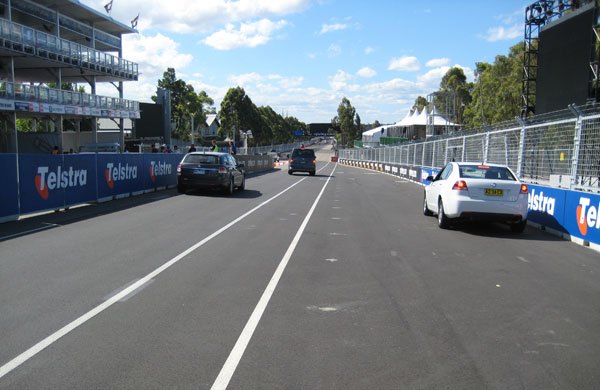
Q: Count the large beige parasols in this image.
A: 0